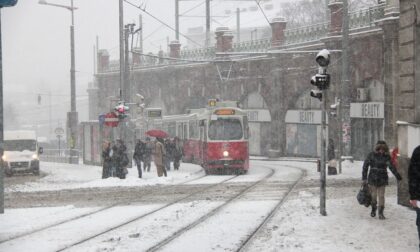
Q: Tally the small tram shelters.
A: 1